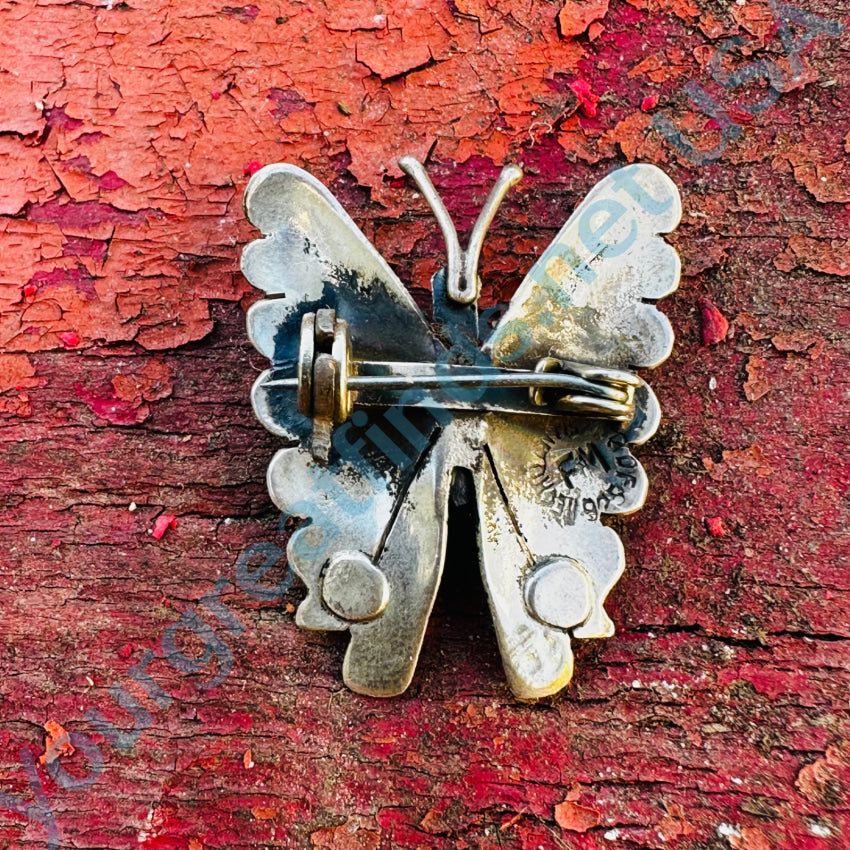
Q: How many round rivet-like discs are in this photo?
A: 2